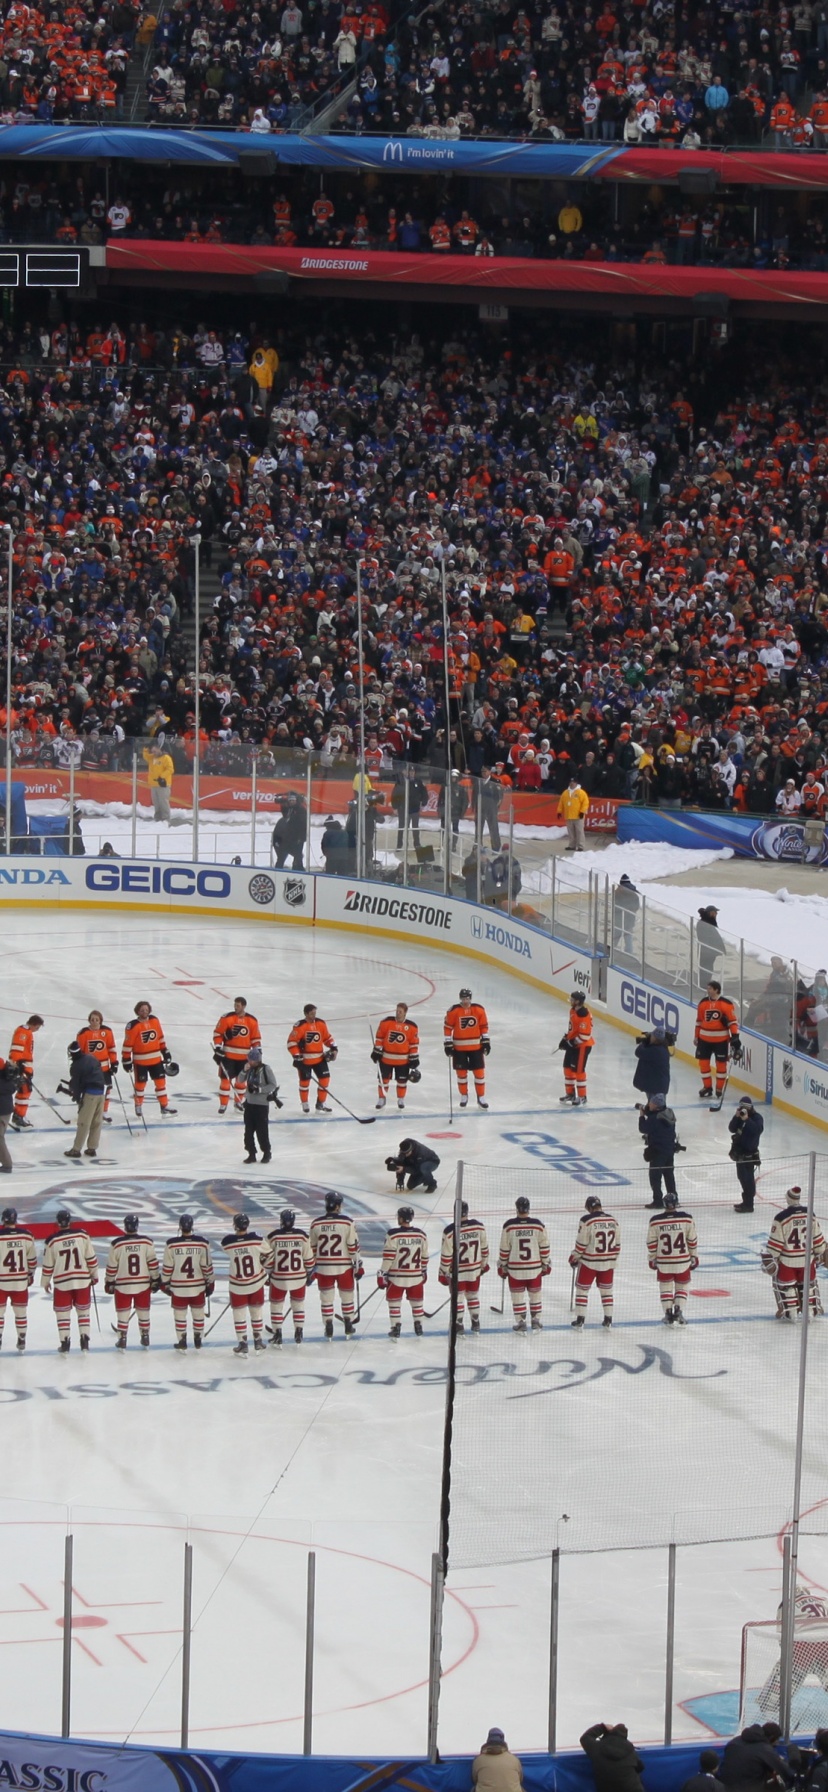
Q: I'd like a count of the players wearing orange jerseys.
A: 9